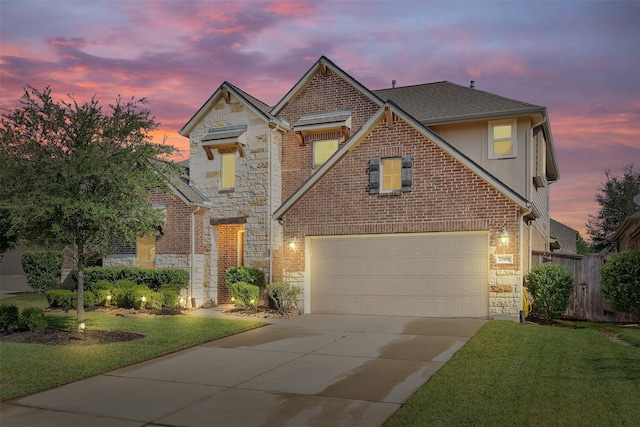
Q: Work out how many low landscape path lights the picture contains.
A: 6